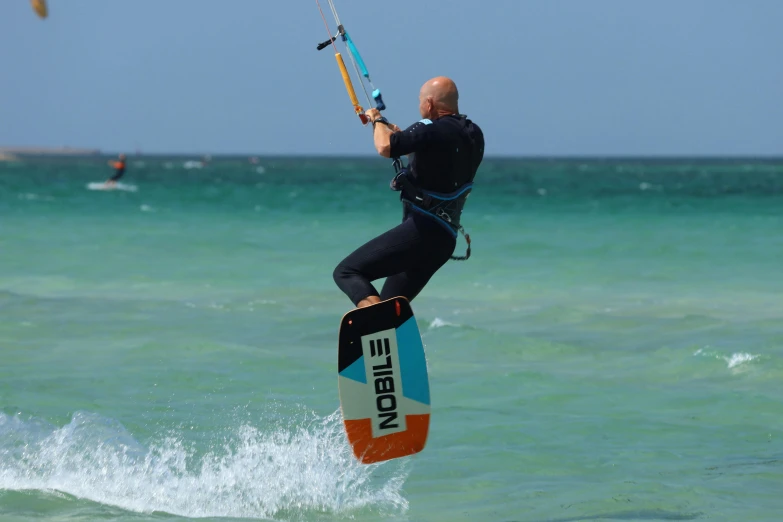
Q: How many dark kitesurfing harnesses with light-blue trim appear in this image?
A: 1